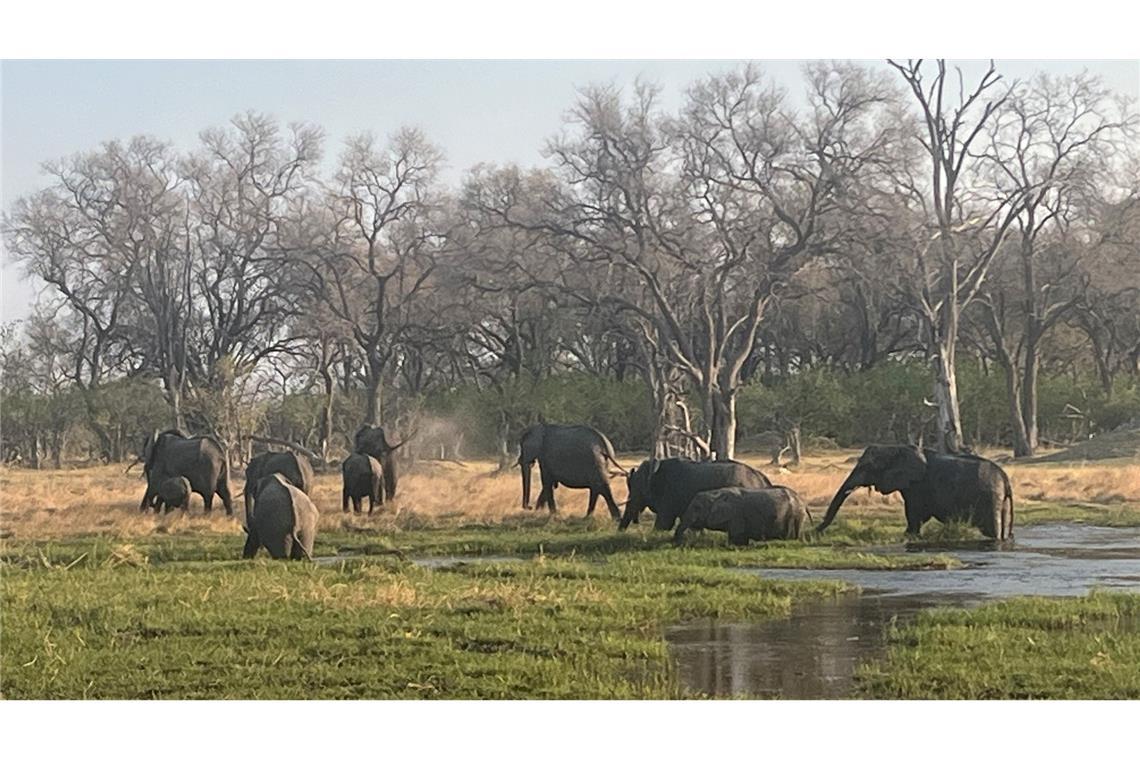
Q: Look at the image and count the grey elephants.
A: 10